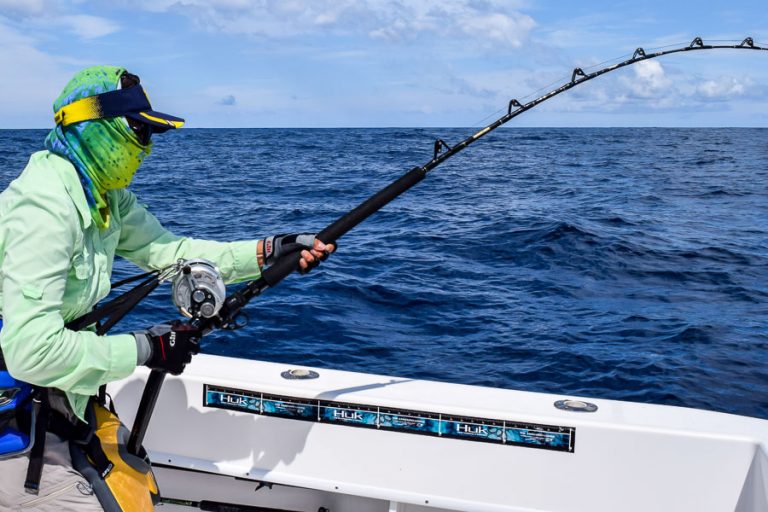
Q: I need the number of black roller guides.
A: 6